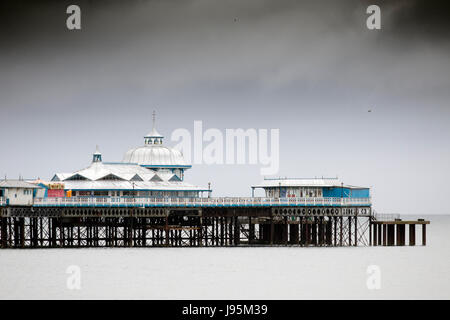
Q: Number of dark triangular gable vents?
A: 6